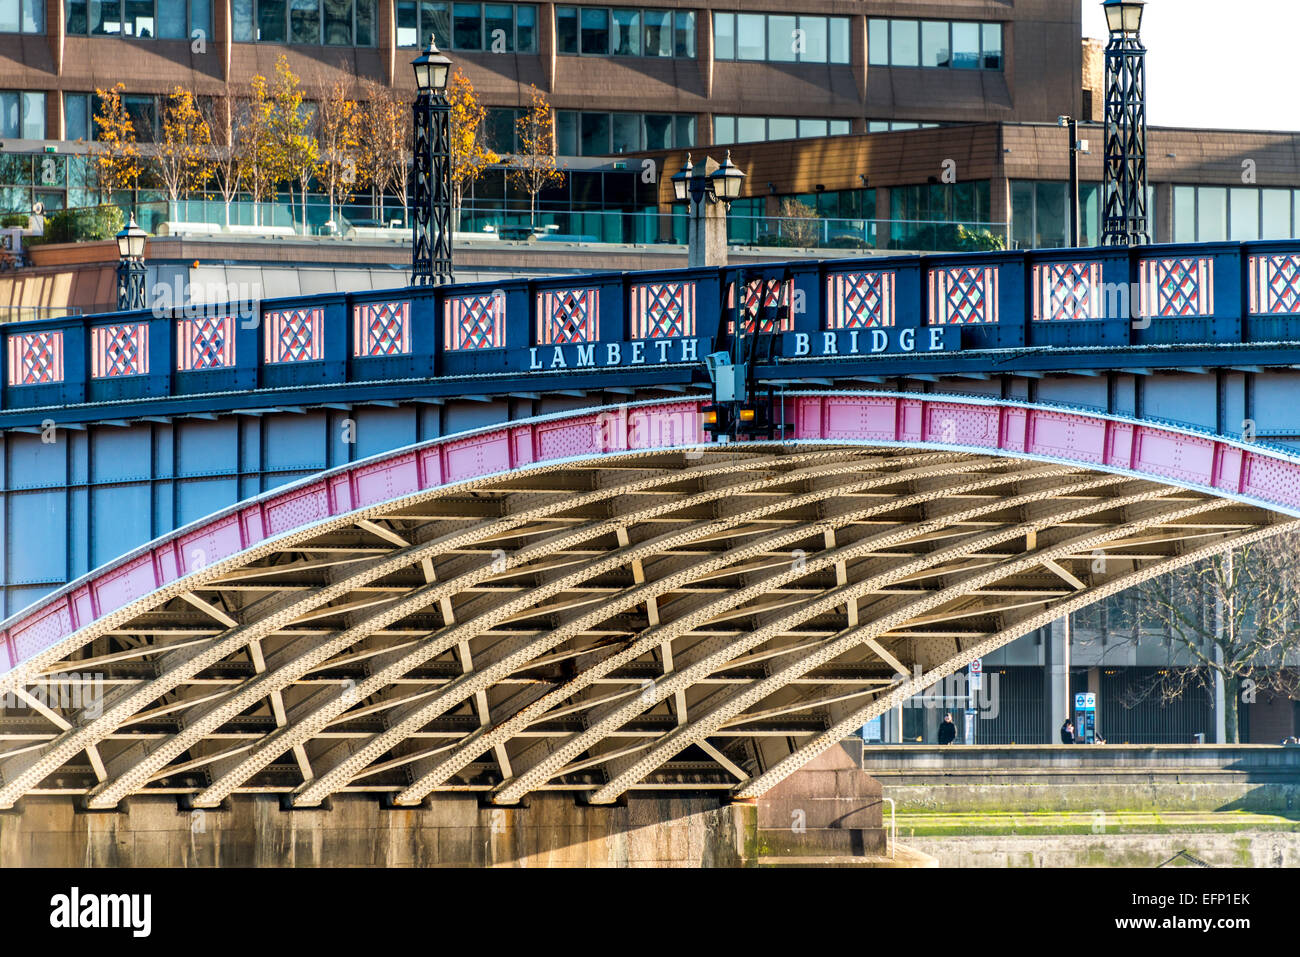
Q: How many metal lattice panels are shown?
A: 14